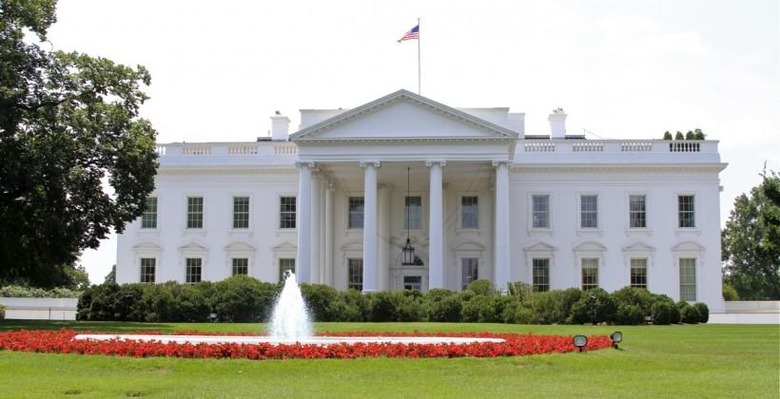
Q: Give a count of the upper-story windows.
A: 11